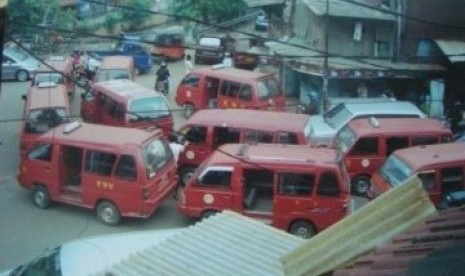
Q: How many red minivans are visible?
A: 10